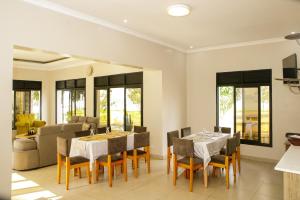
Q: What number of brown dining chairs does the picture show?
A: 12